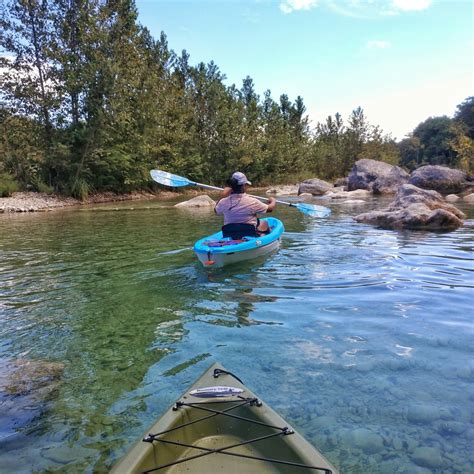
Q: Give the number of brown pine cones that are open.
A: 0